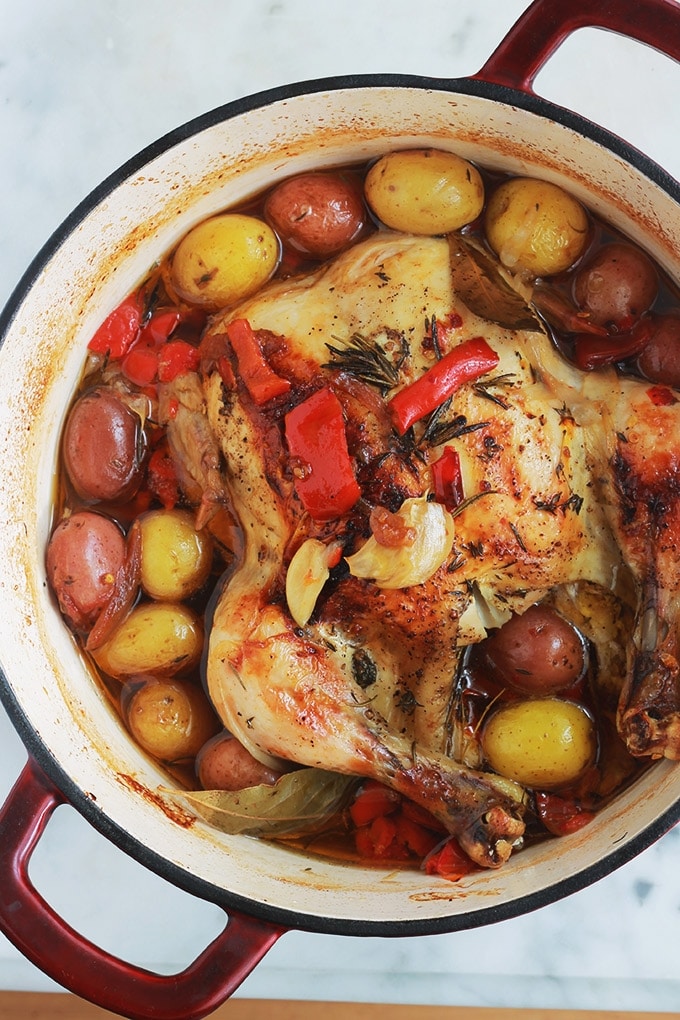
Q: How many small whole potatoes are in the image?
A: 14